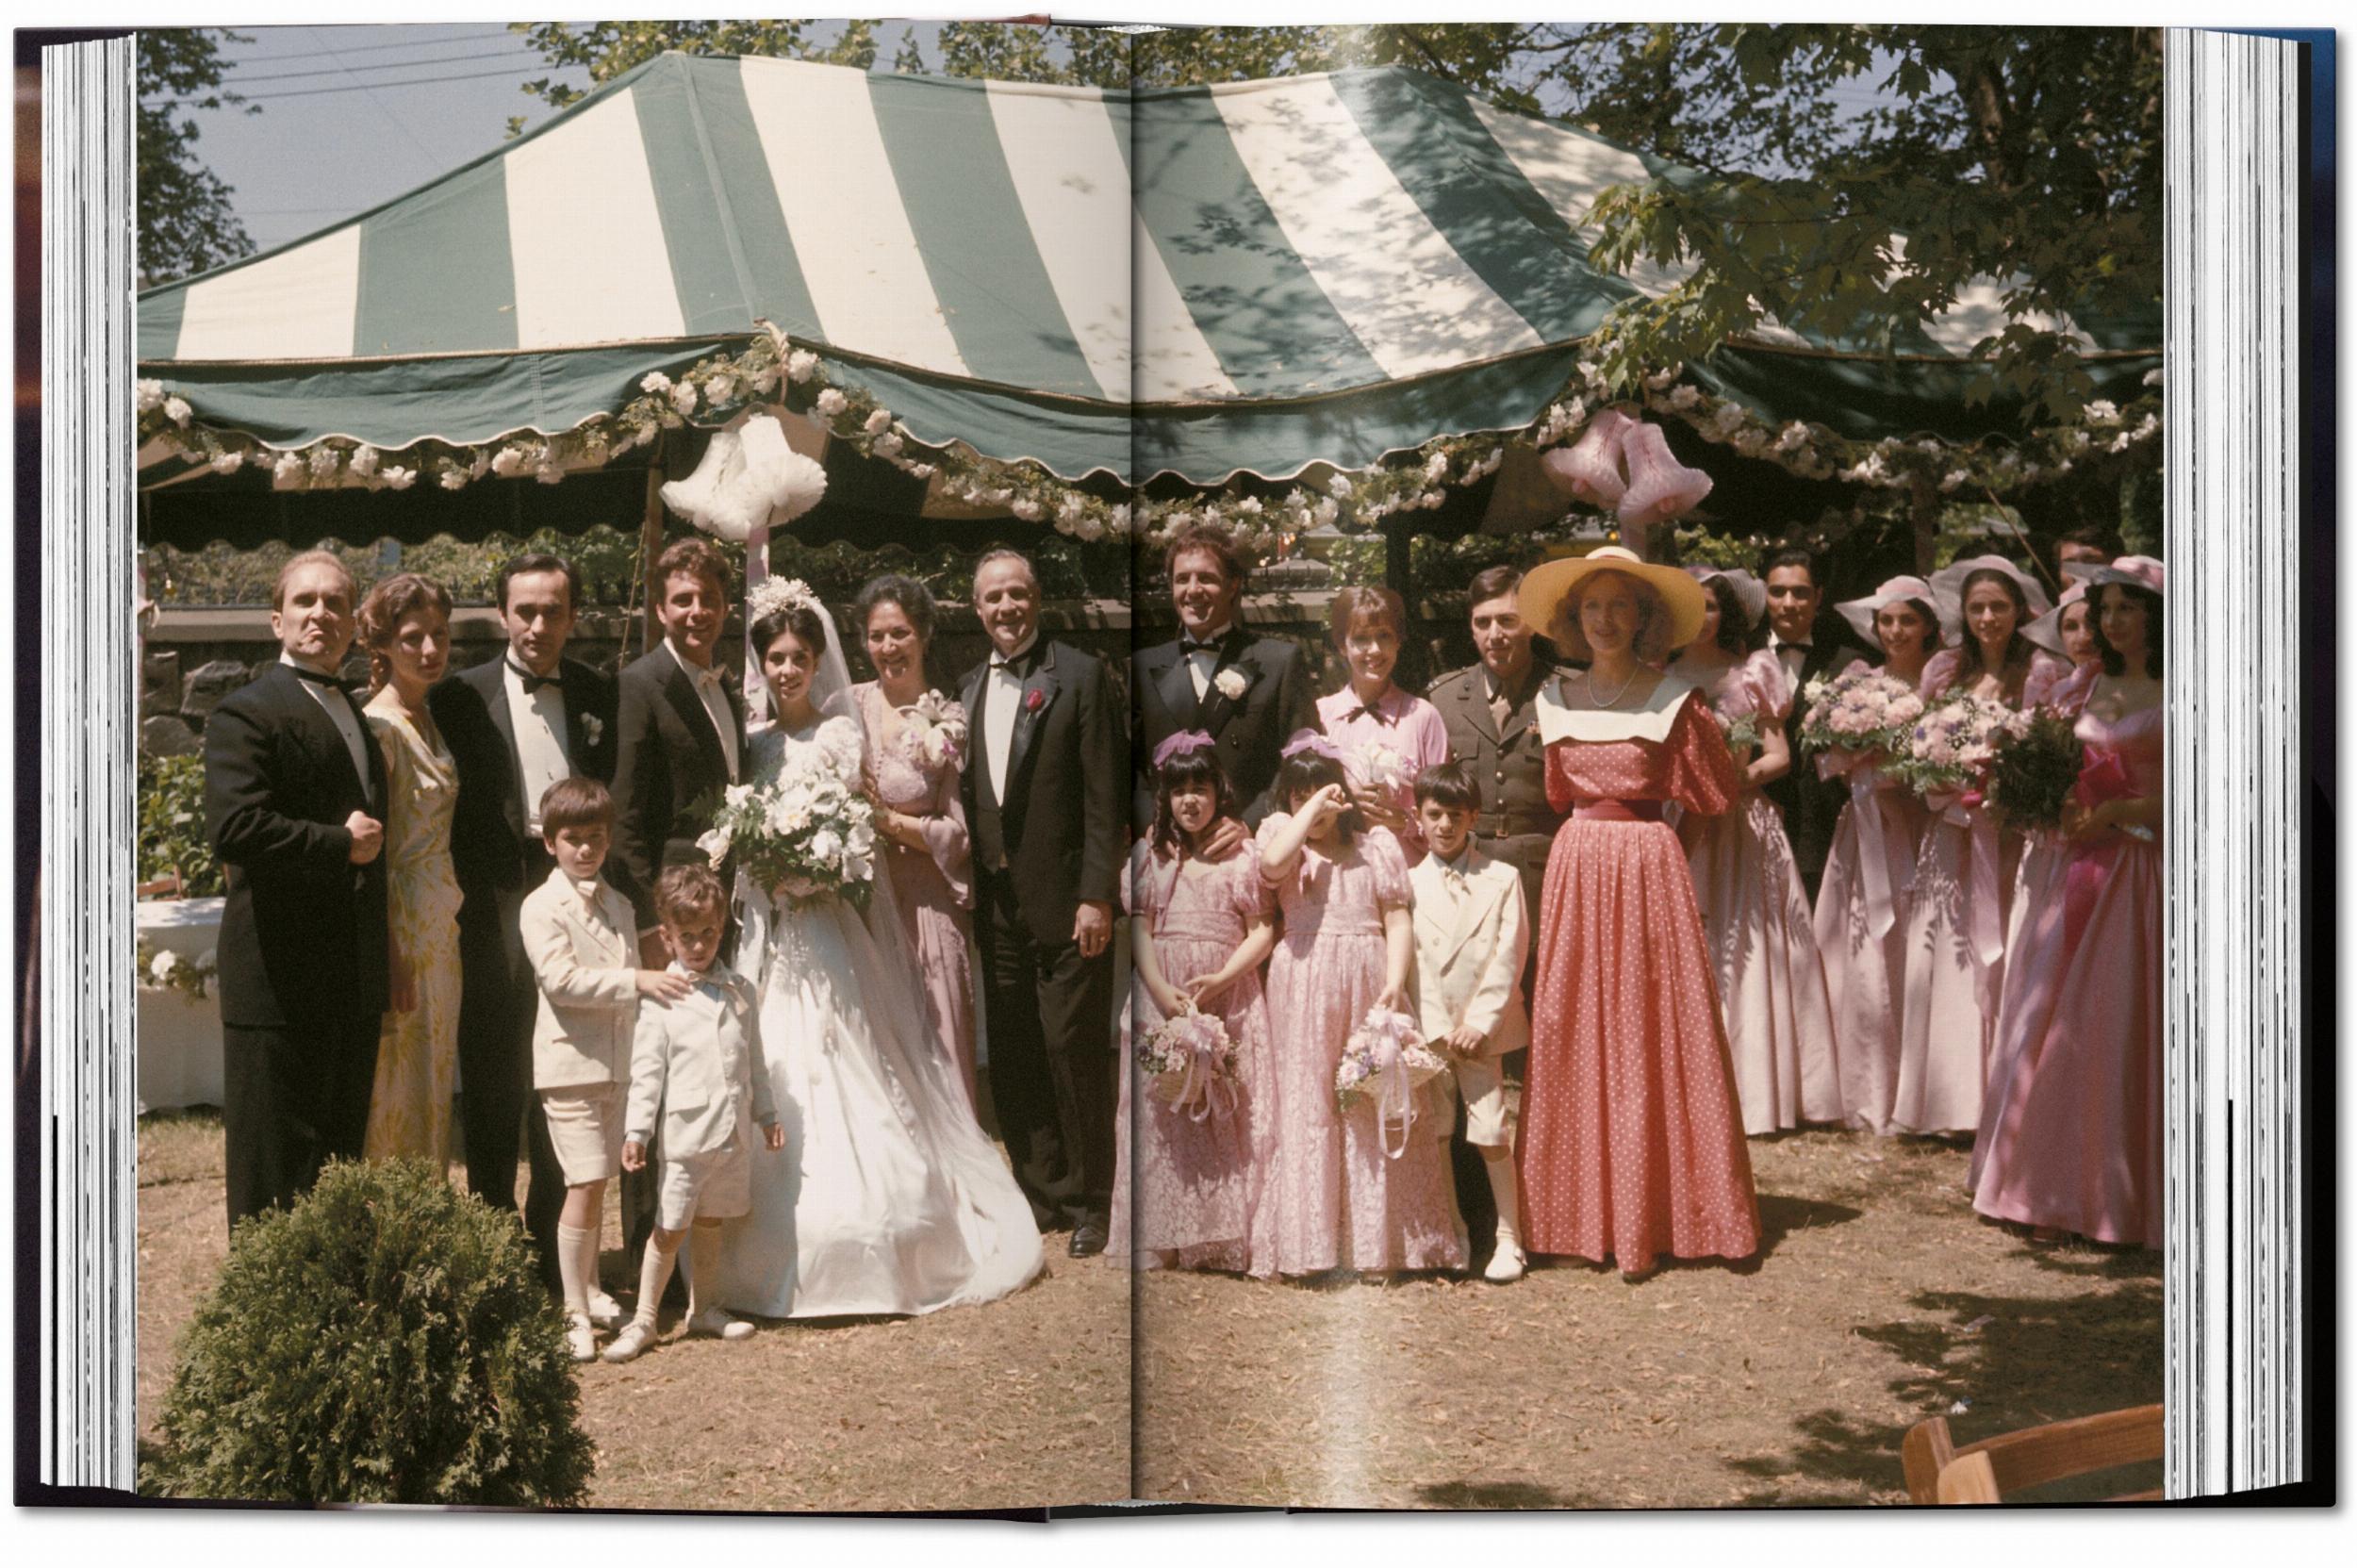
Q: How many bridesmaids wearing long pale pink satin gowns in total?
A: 5